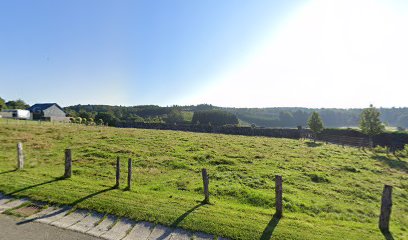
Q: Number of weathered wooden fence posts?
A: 7